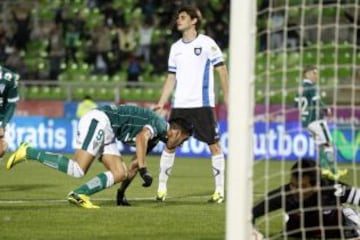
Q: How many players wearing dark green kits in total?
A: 3